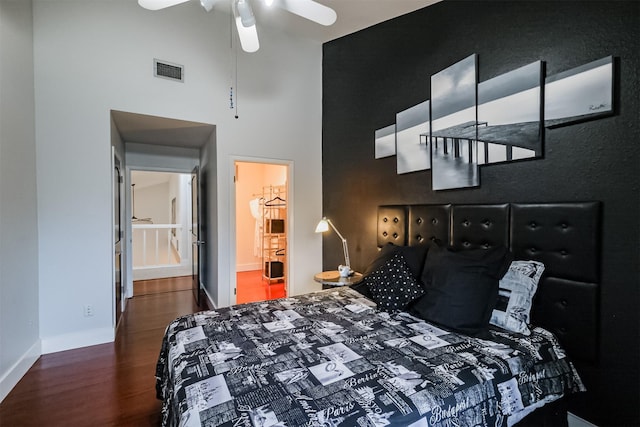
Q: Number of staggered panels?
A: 5